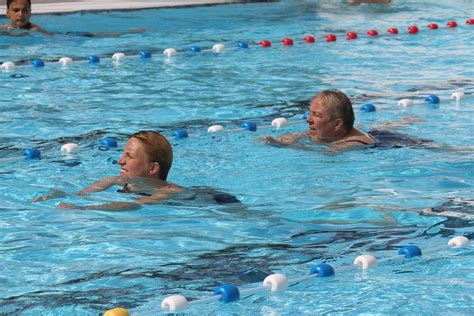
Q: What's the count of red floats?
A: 11